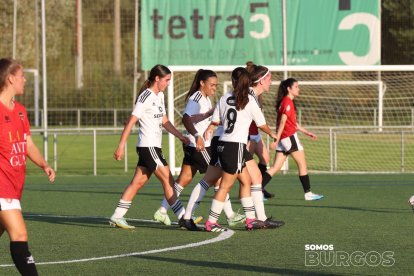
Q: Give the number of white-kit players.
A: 4